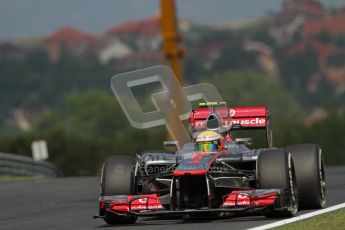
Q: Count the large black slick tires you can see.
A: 3